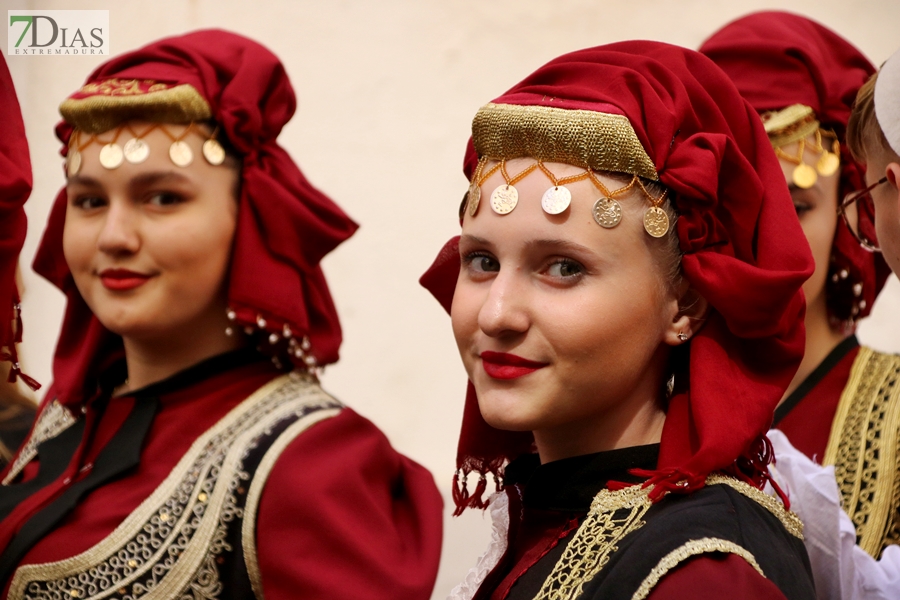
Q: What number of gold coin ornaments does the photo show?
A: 12